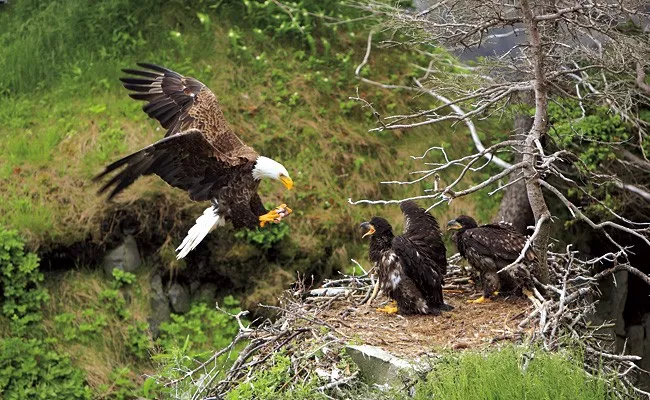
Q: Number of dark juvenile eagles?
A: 2